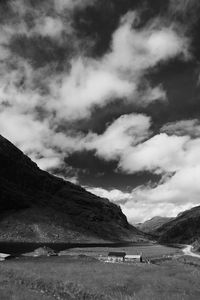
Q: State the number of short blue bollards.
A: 0